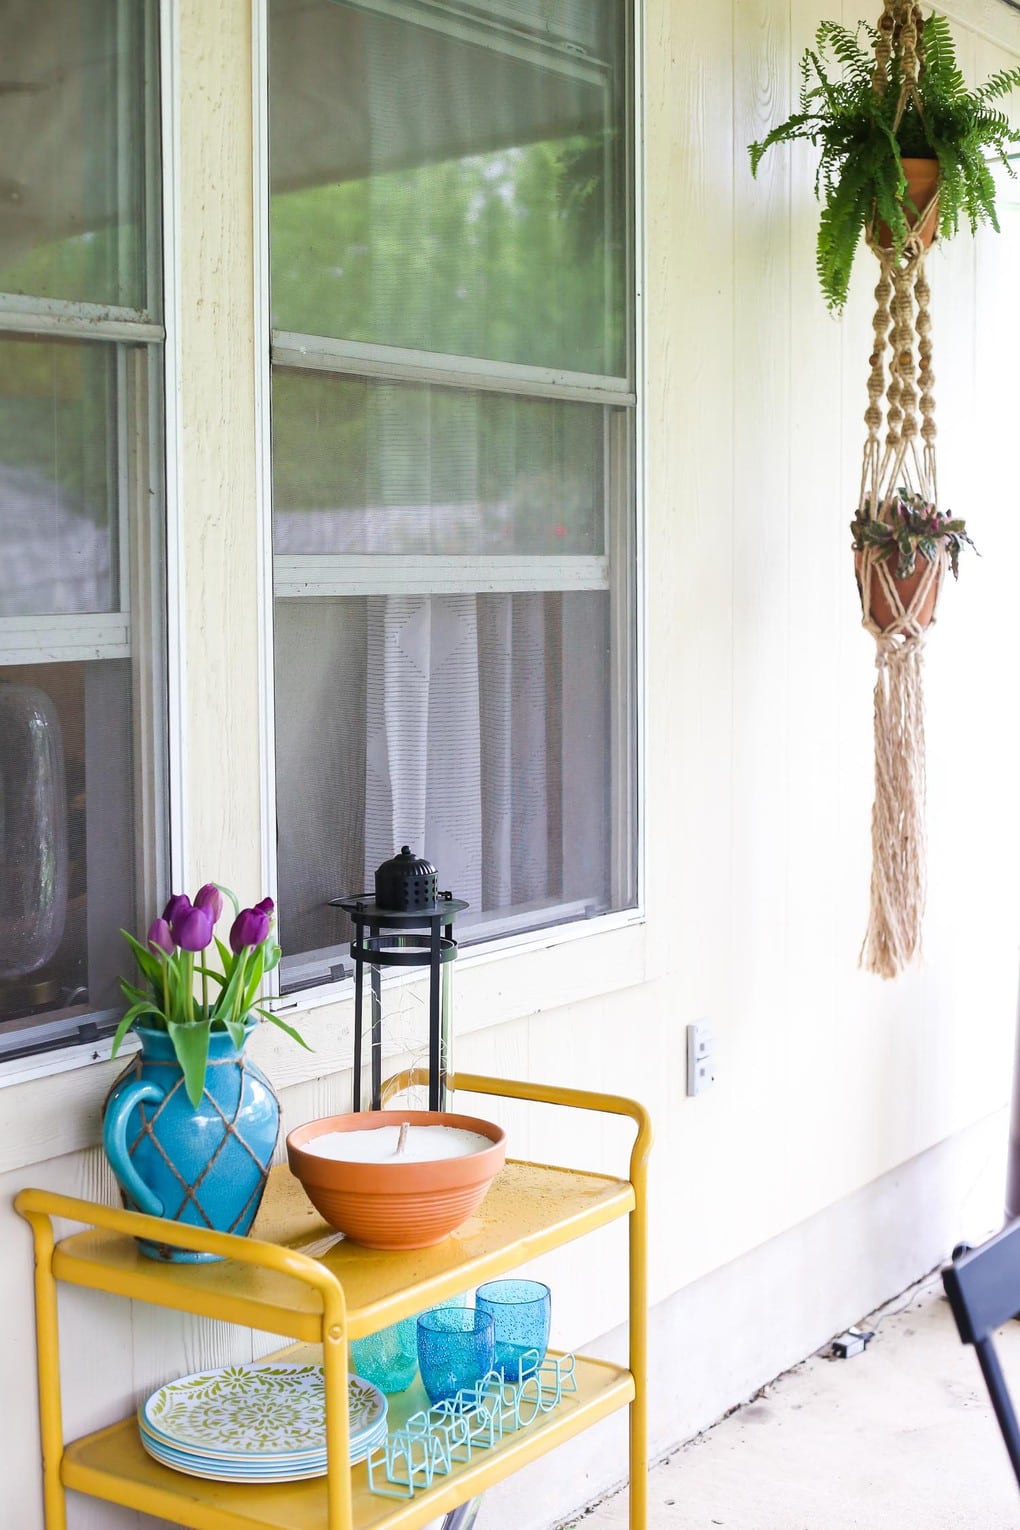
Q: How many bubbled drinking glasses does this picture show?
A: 4